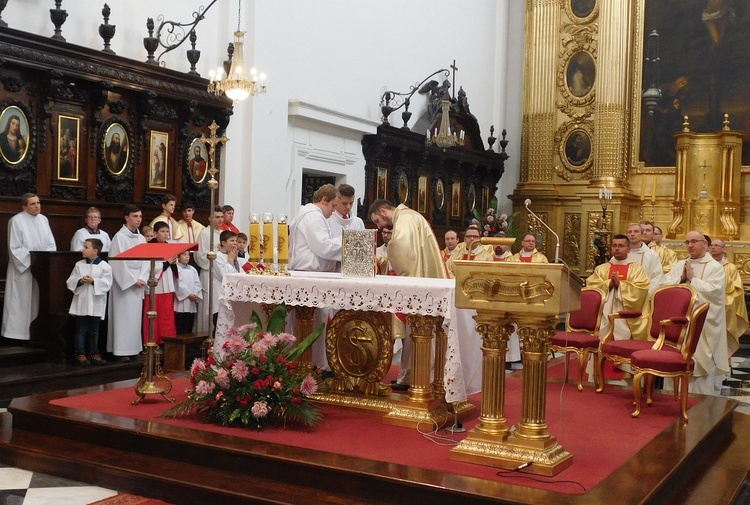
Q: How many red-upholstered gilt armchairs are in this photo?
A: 3